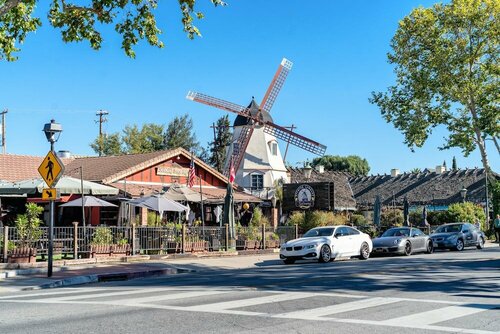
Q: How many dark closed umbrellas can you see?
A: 4